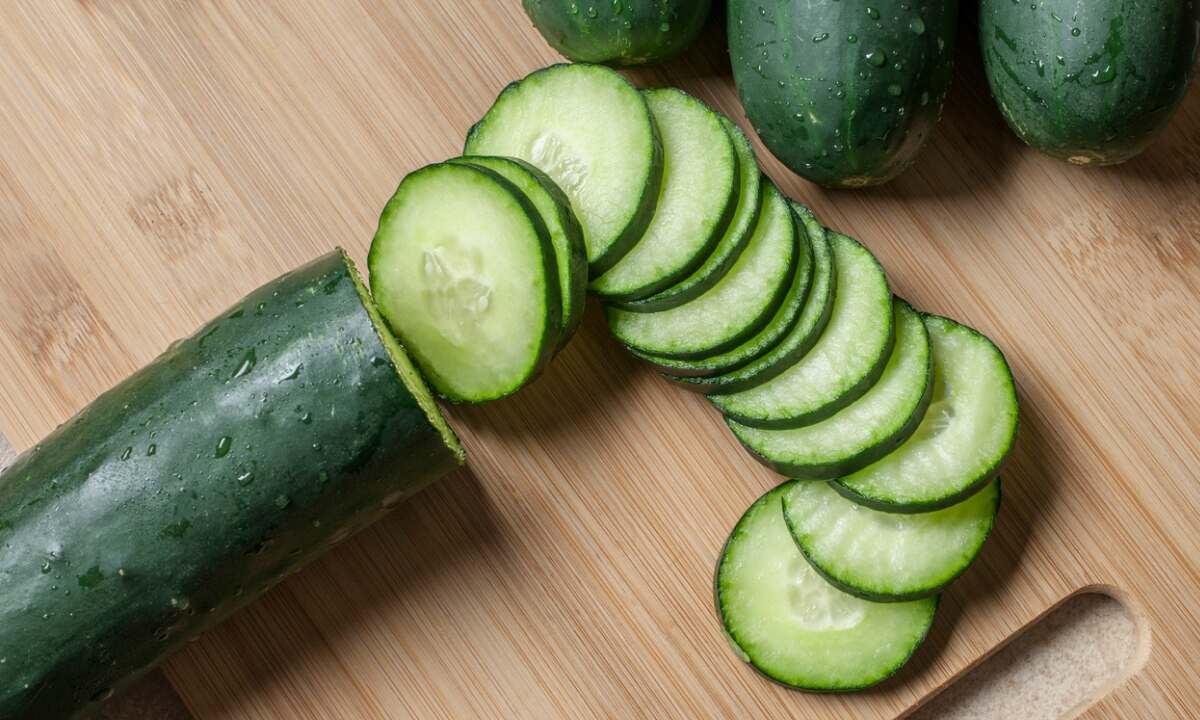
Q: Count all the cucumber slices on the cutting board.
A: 13